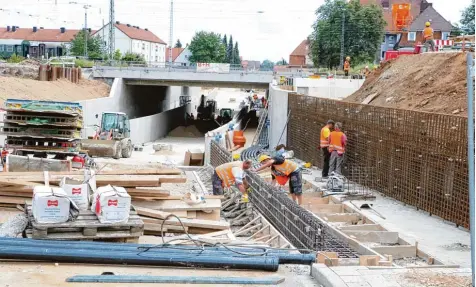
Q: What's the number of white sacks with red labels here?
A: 3